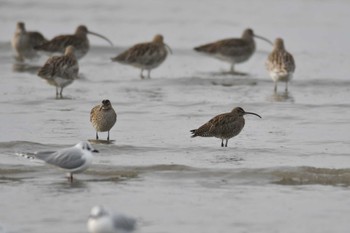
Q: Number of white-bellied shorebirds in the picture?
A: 2